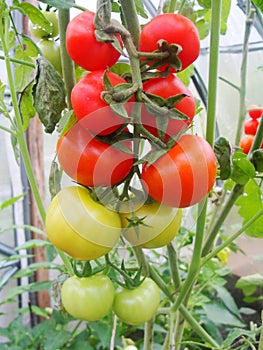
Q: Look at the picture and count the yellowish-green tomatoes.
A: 4